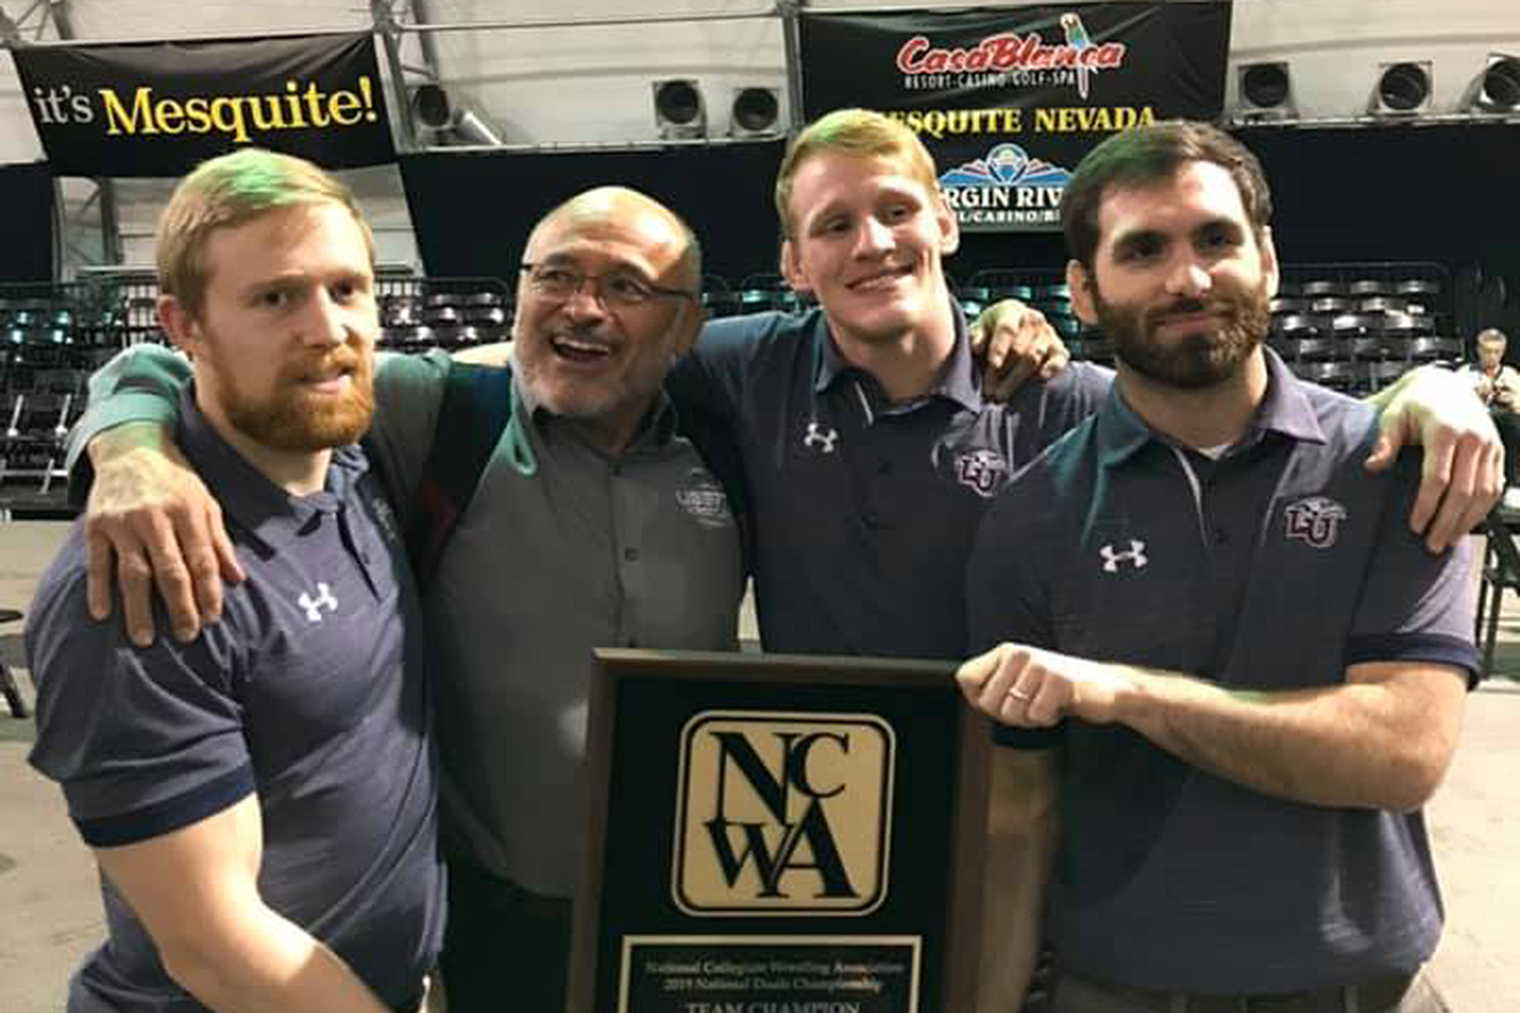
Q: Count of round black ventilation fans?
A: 6